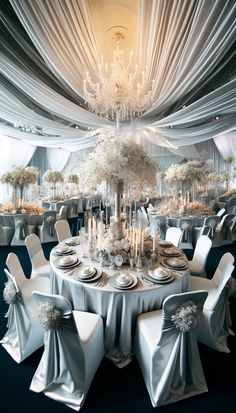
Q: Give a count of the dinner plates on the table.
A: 9